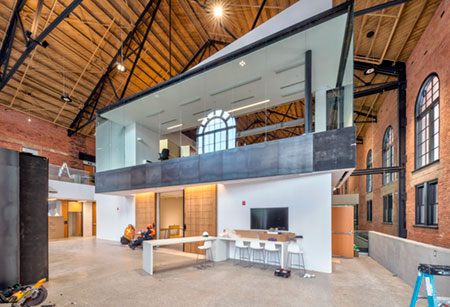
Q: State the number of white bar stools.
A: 5